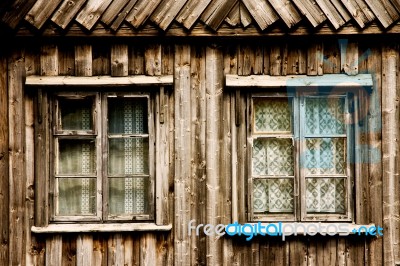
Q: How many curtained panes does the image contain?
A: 12